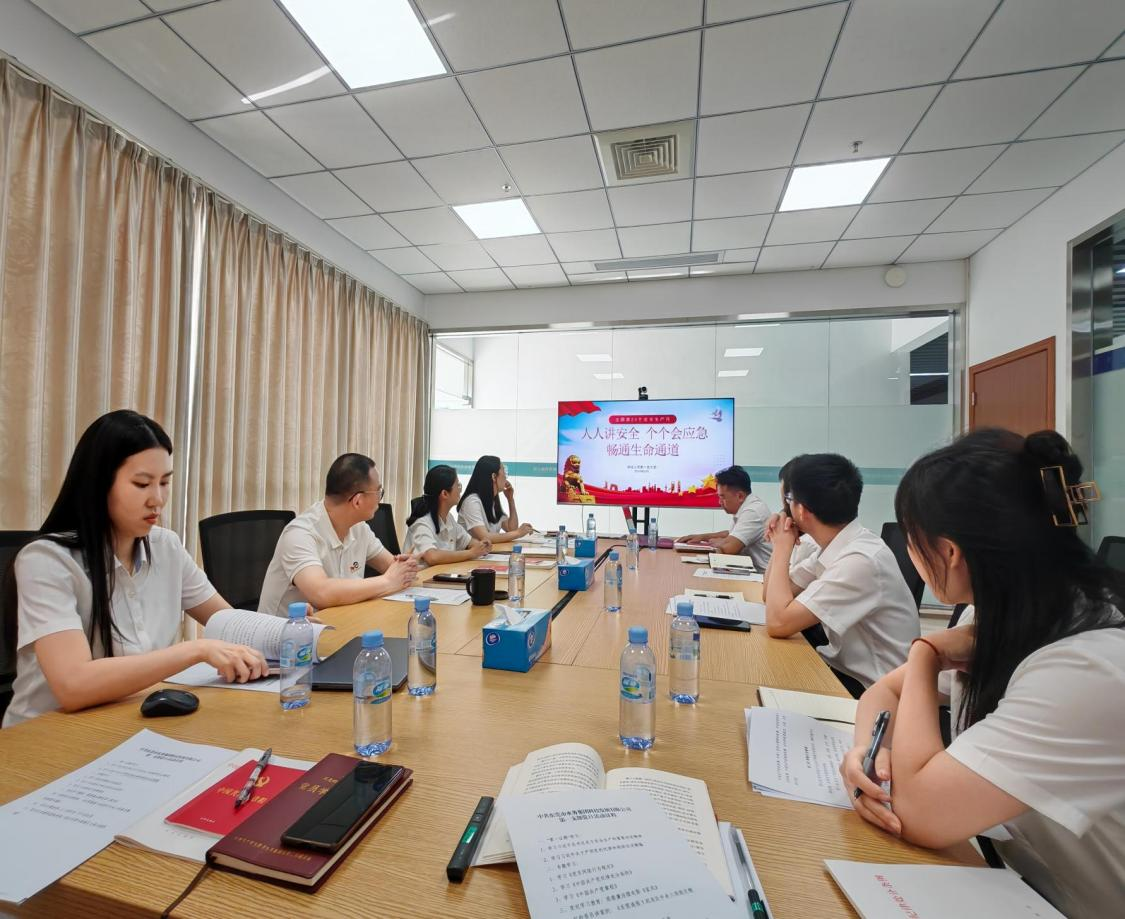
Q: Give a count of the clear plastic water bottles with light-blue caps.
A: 11